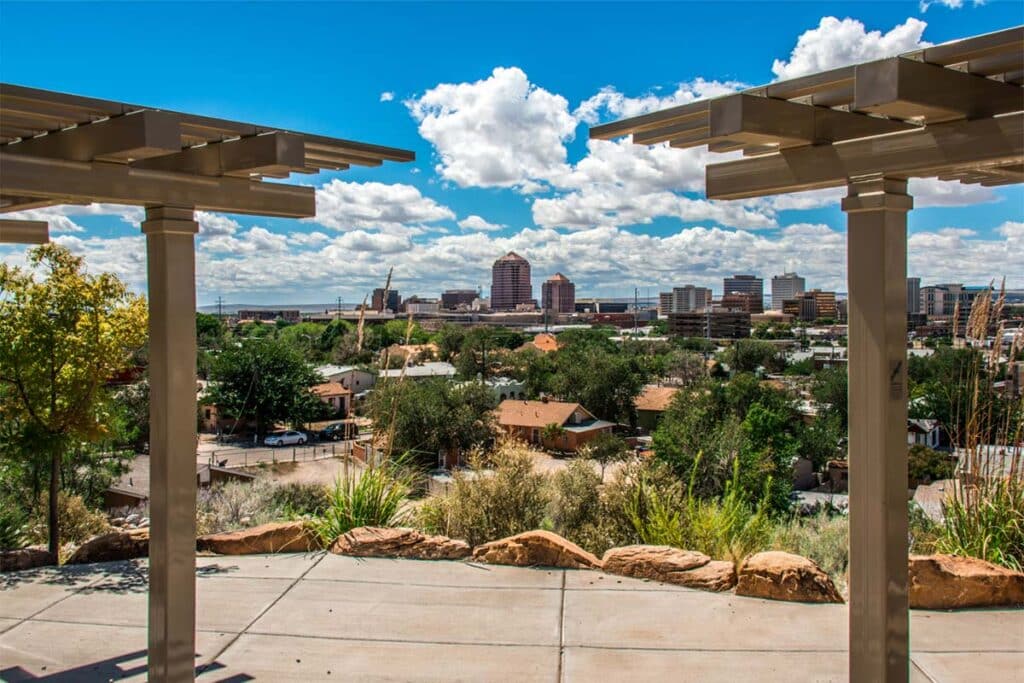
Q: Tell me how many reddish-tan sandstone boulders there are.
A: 8